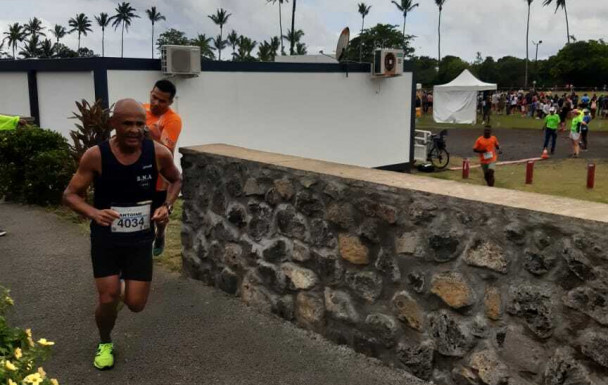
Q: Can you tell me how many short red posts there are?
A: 3